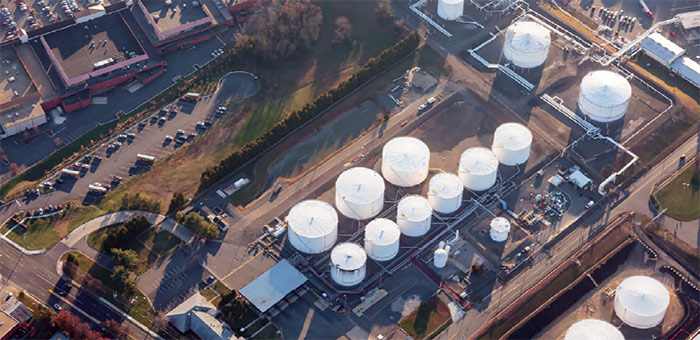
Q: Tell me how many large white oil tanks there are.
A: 14